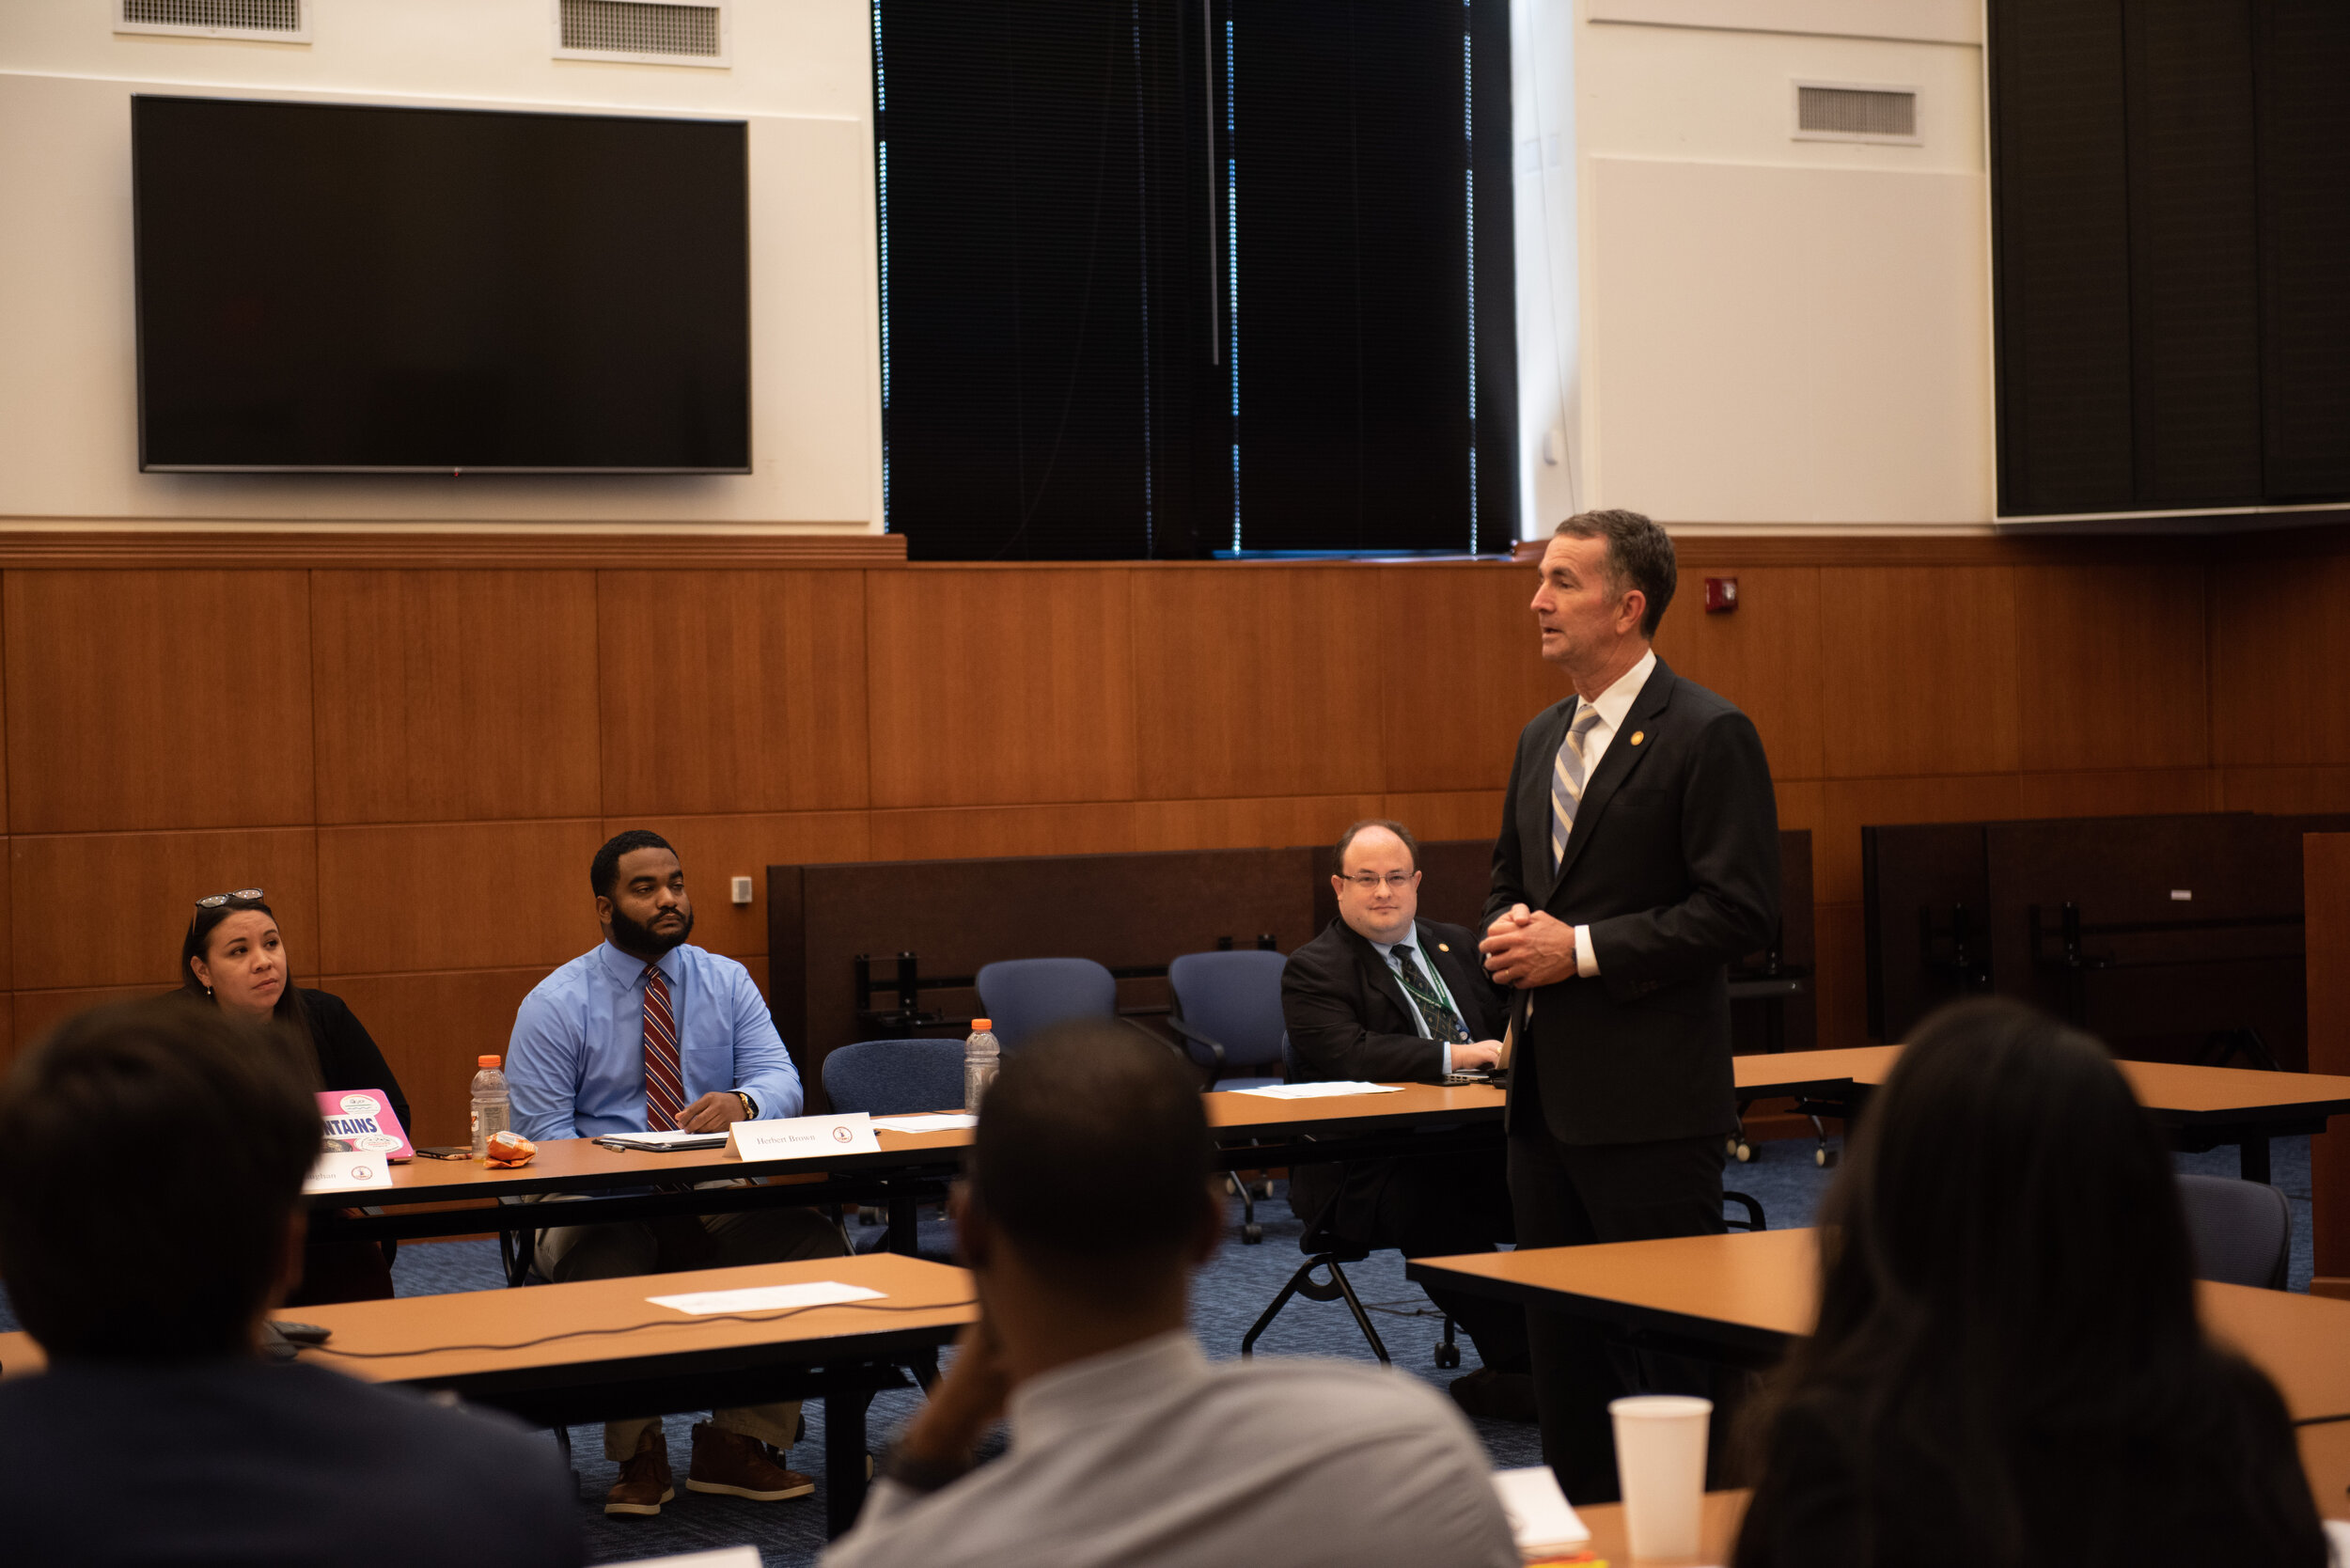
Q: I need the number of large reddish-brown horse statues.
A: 0